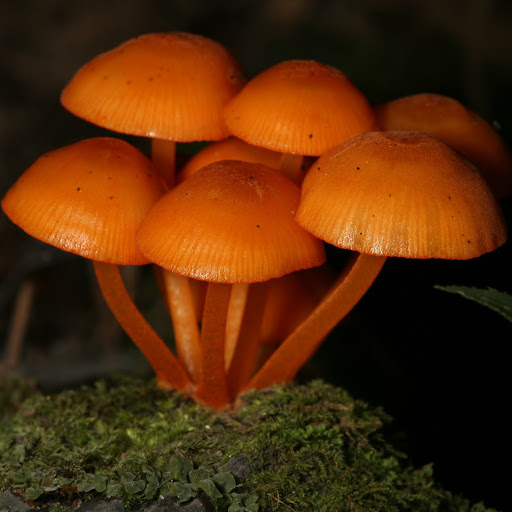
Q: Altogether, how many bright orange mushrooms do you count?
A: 7